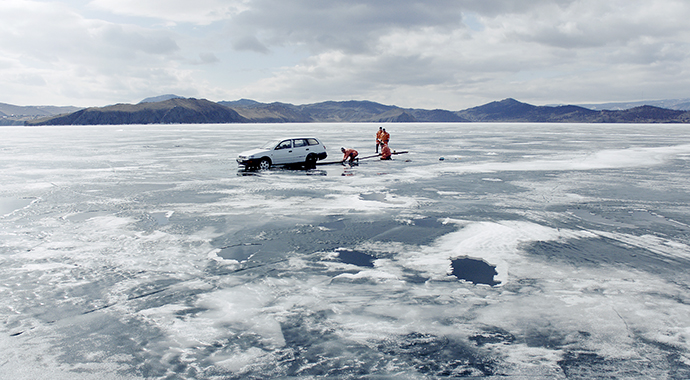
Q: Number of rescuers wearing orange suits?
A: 4